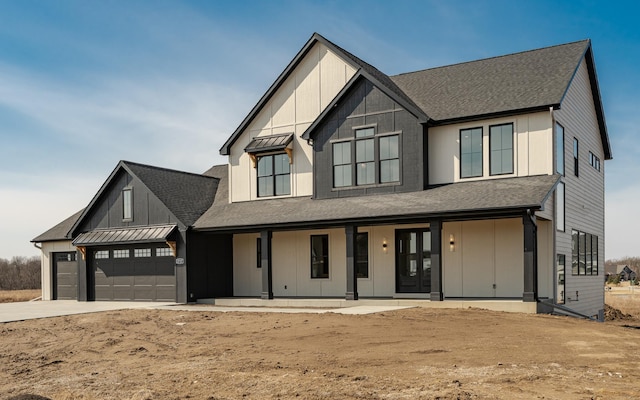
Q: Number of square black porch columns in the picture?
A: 4